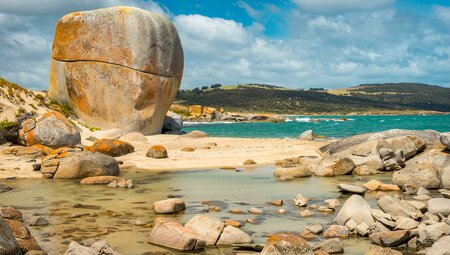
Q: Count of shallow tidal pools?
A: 1